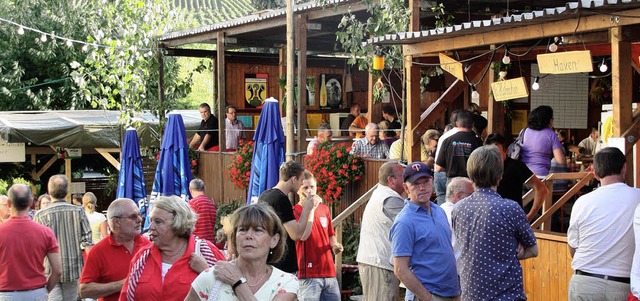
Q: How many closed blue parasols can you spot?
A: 3